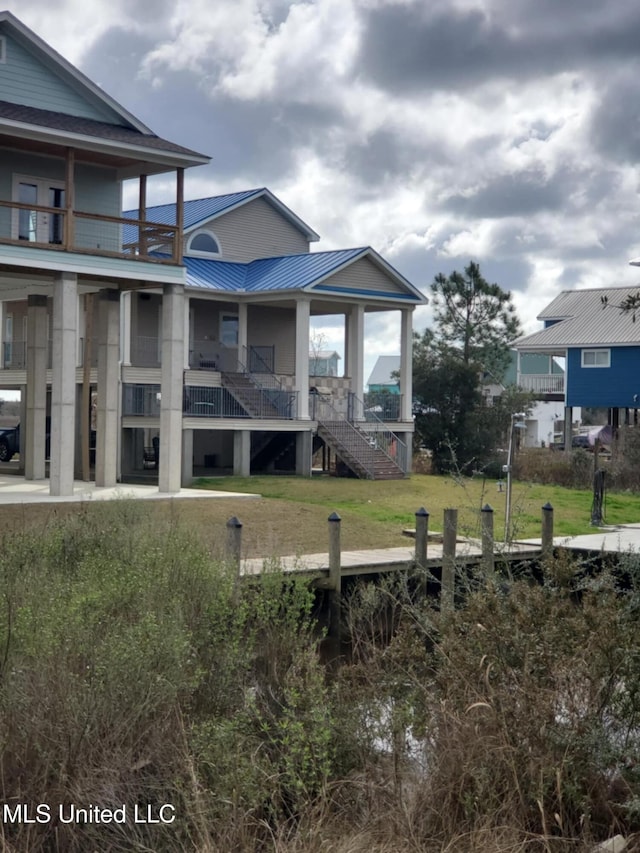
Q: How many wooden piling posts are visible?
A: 6